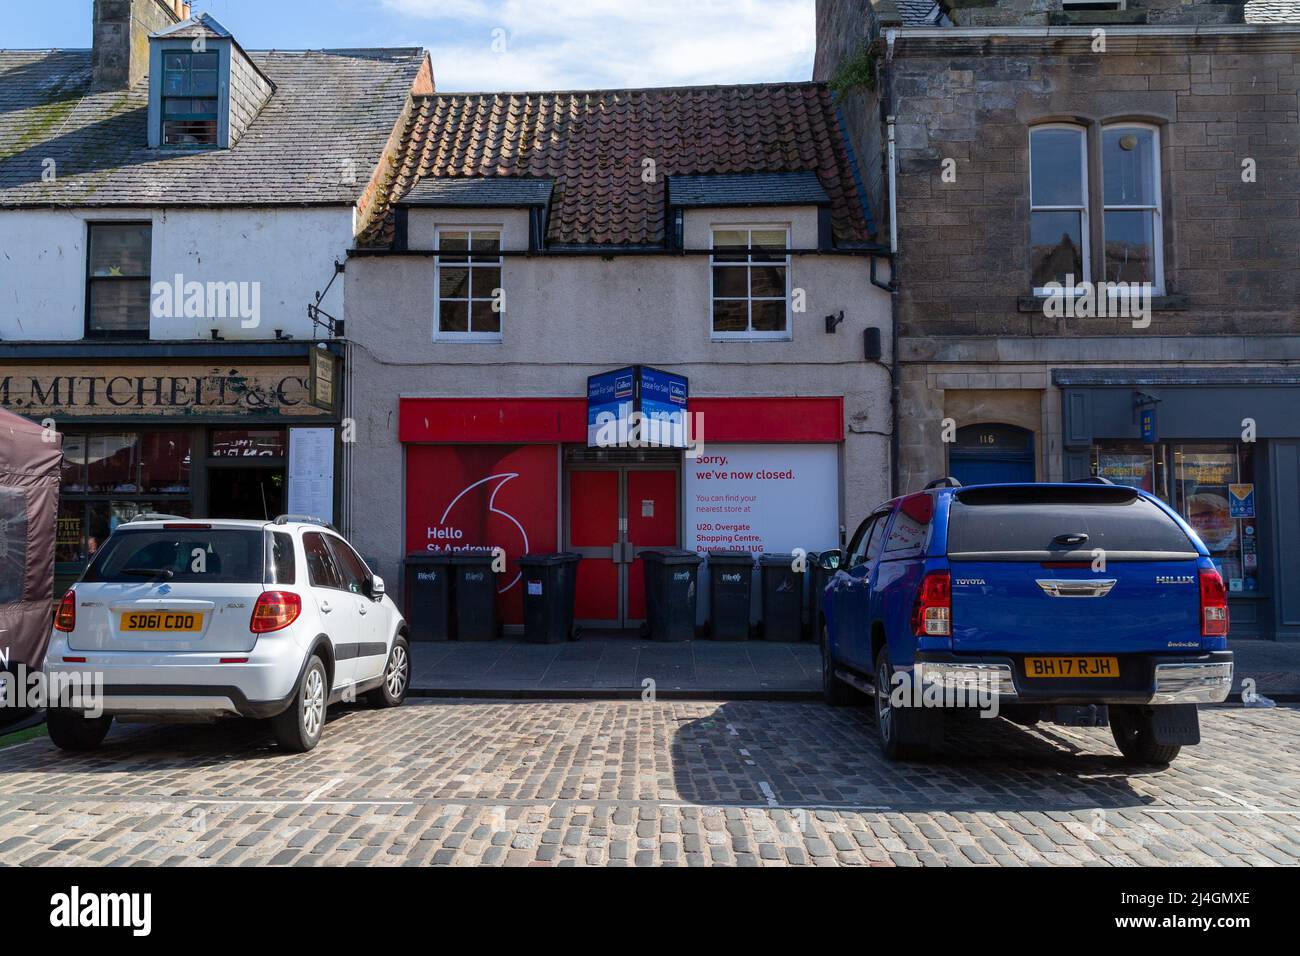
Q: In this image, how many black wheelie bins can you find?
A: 7